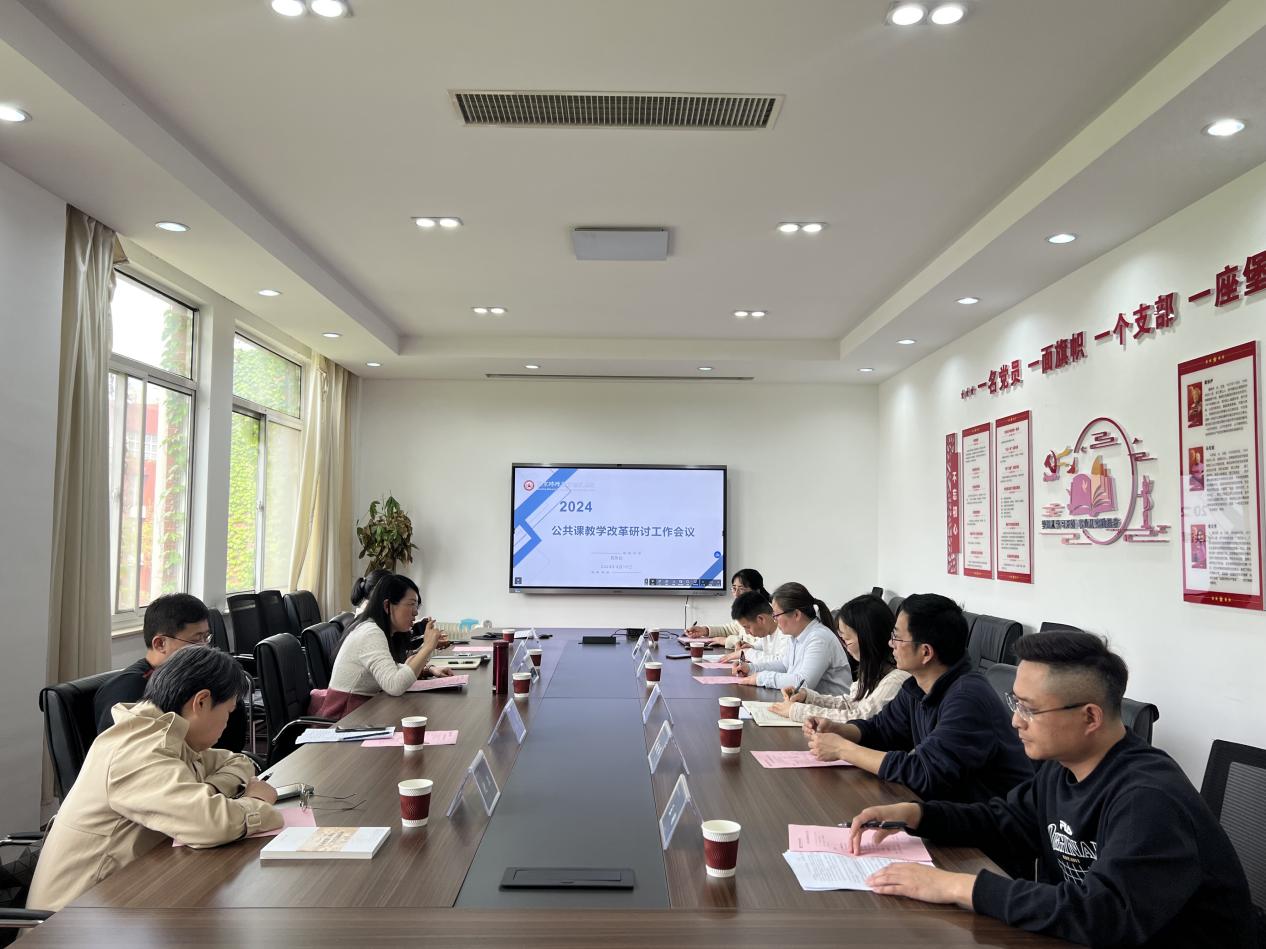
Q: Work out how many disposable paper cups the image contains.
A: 11